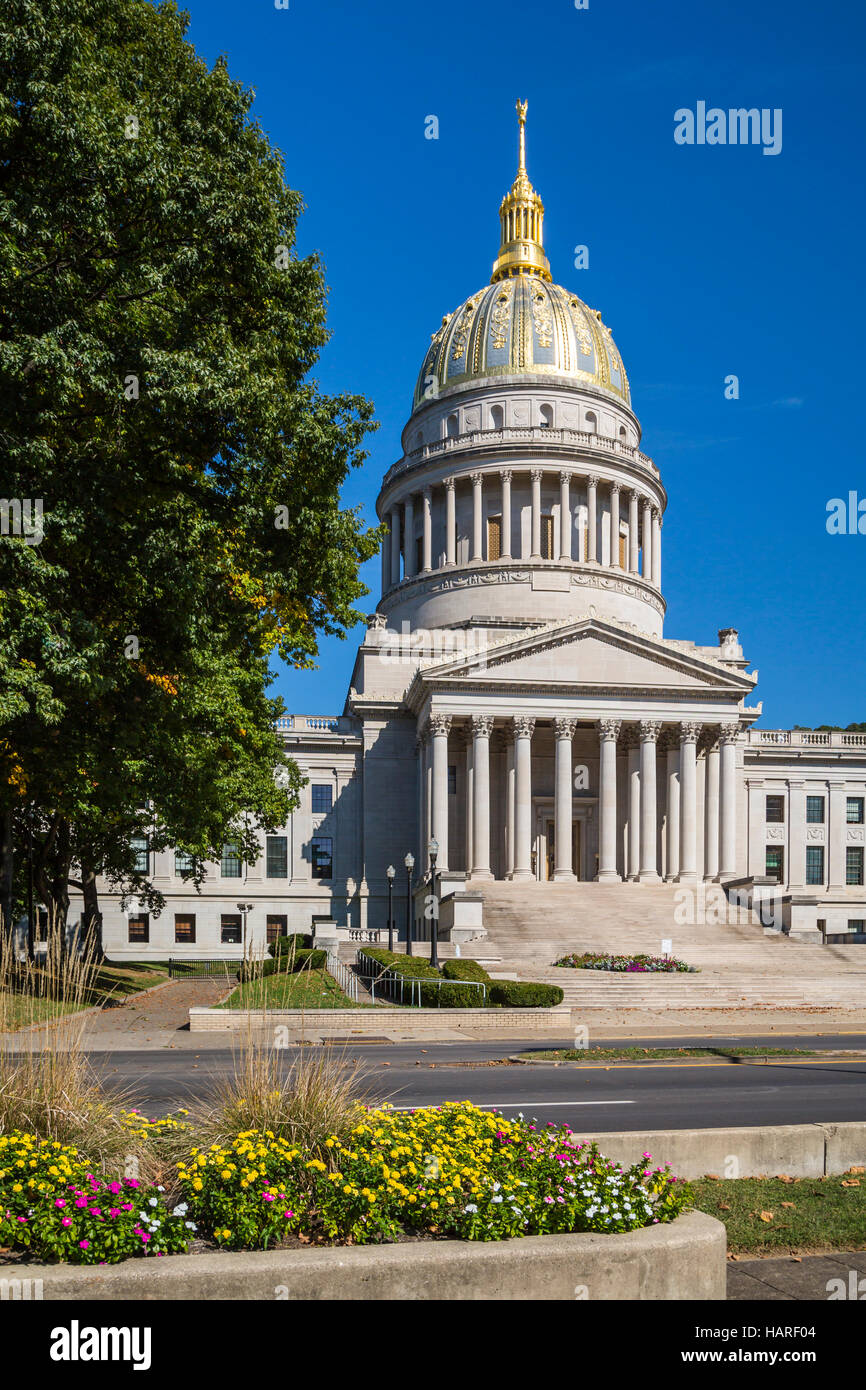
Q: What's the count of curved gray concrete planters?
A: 1